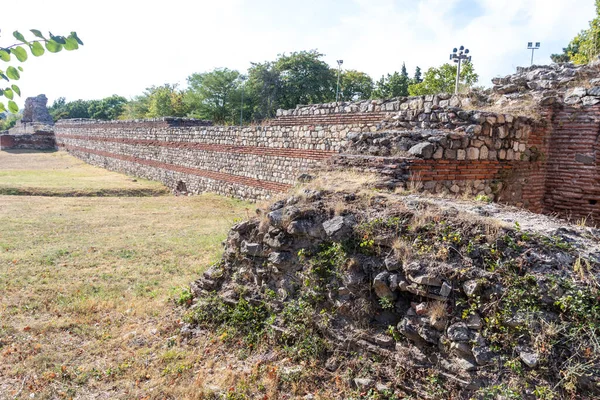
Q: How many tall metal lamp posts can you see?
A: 3